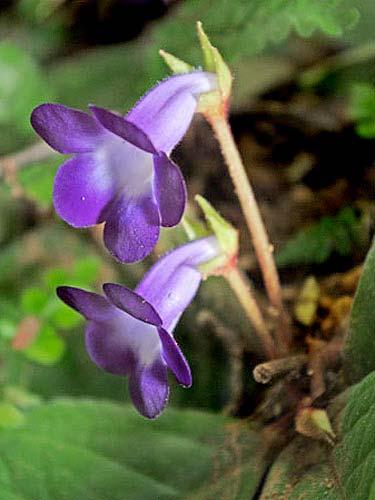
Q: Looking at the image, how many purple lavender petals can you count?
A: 10